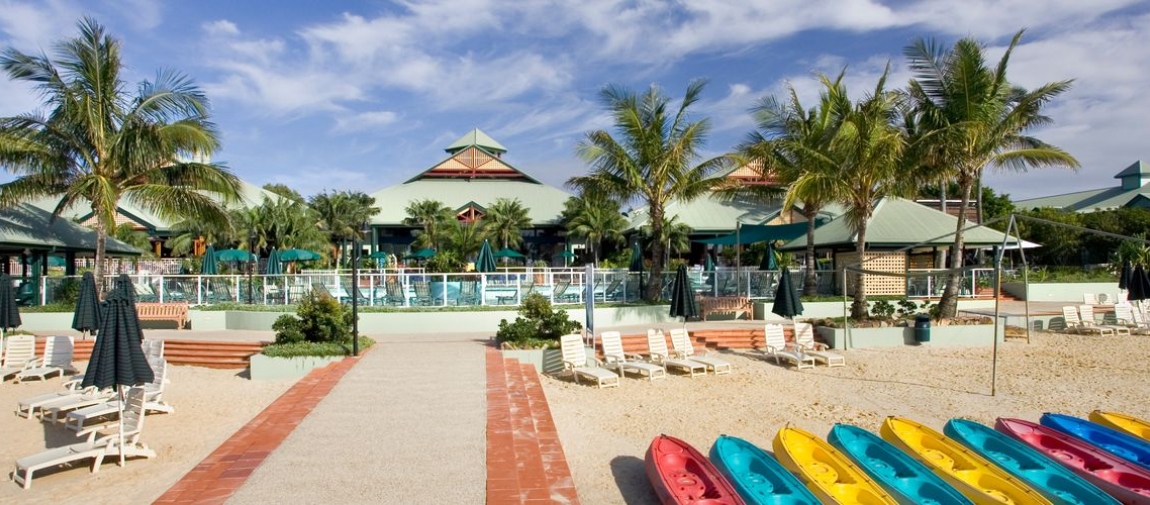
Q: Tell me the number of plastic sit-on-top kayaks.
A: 9